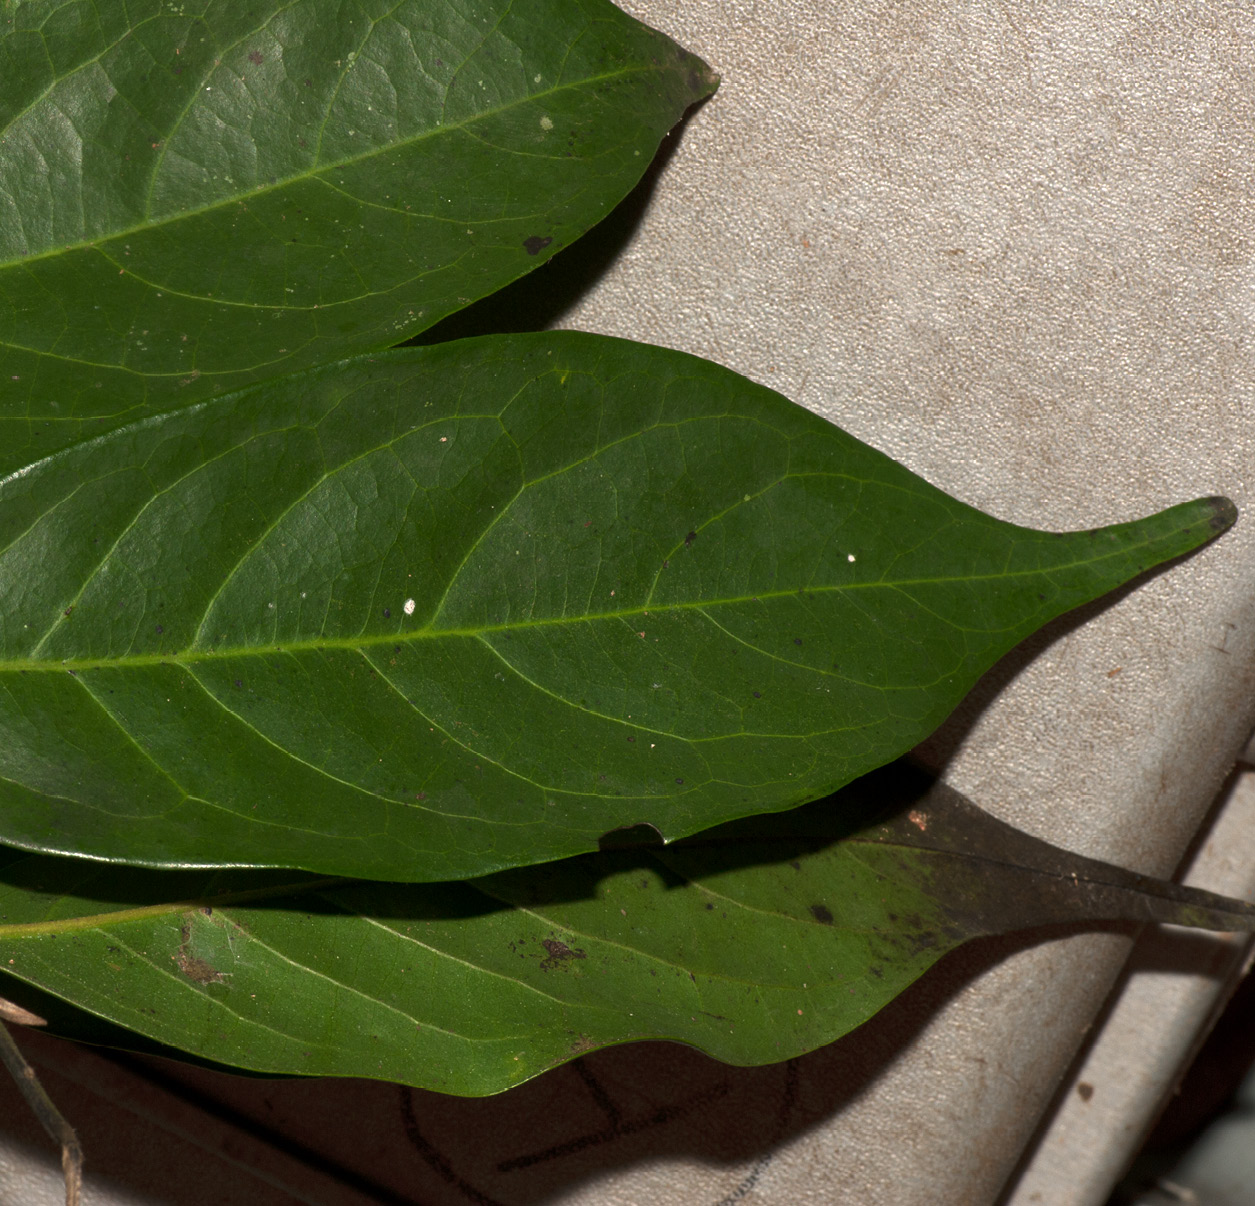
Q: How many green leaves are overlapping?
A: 3